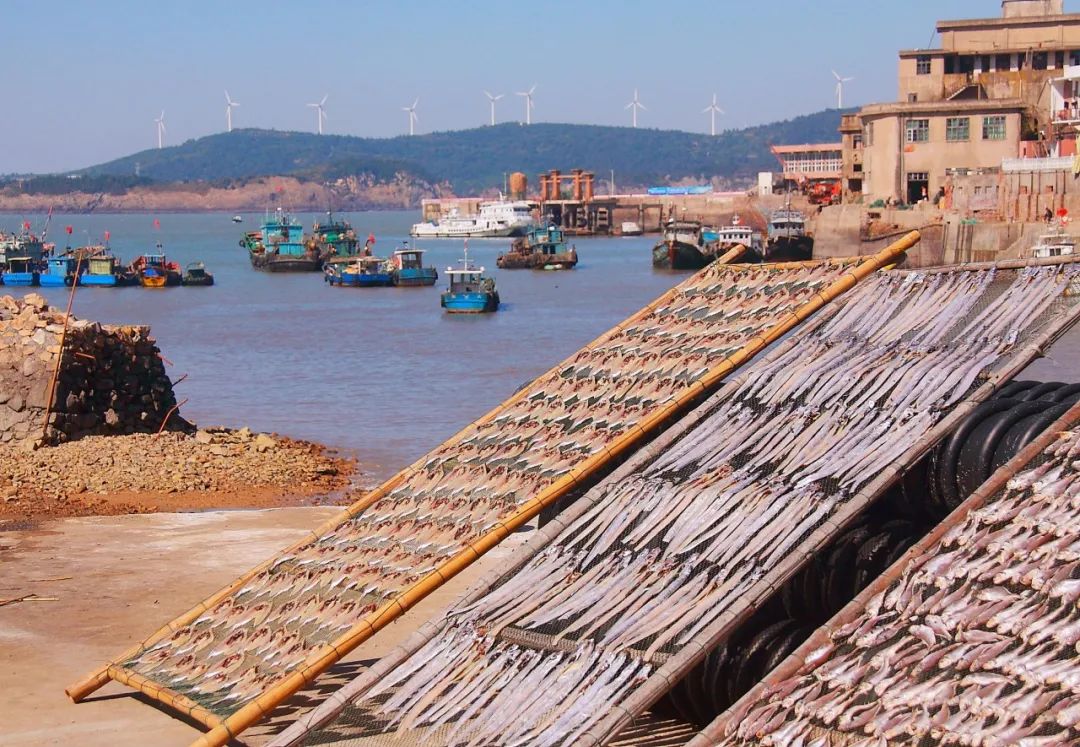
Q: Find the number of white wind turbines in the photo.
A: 9